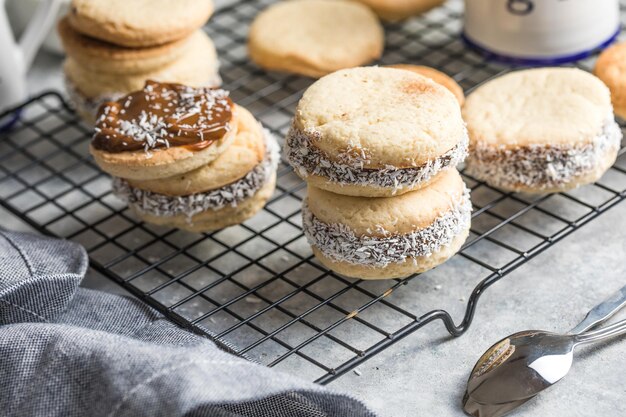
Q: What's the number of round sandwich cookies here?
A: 5